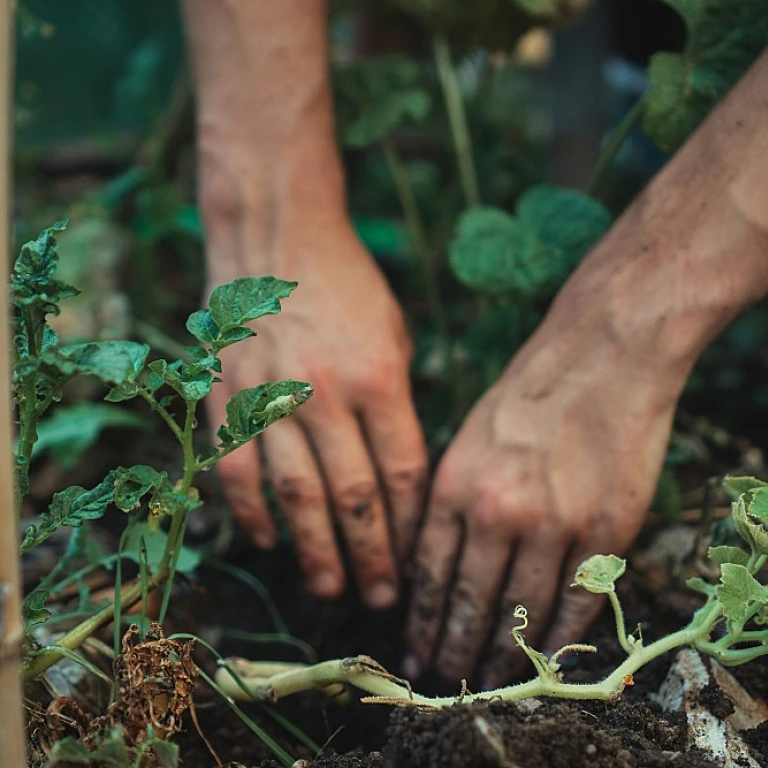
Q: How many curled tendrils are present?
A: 1